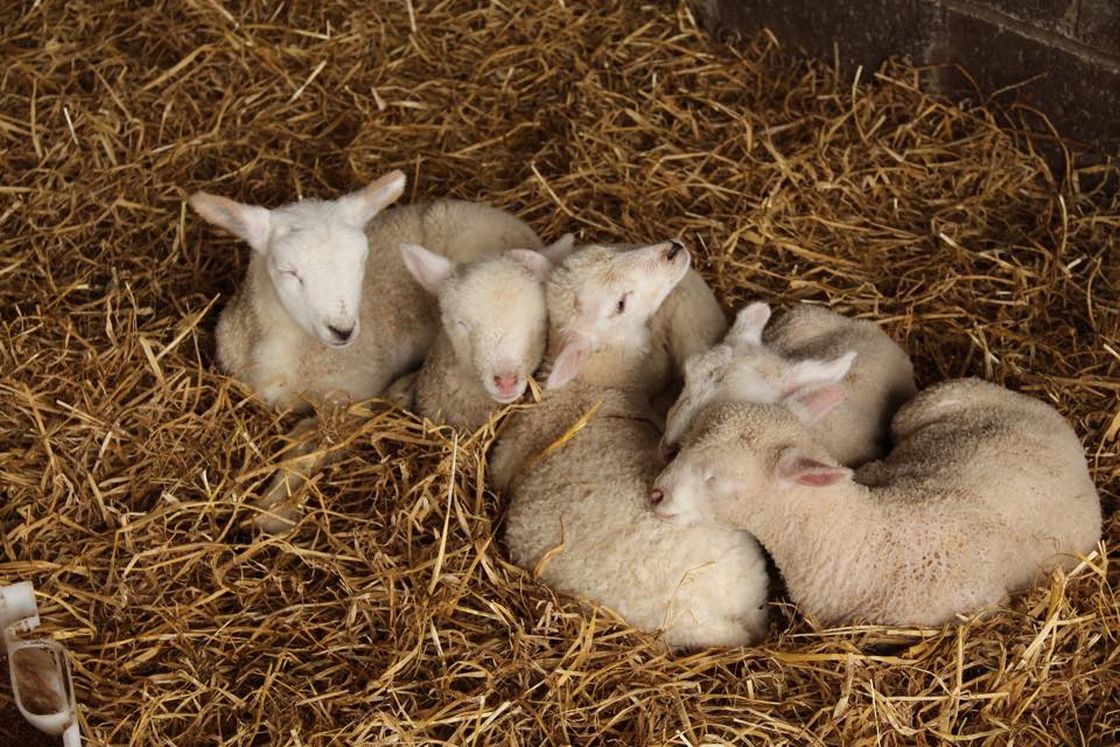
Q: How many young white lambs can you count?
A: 5